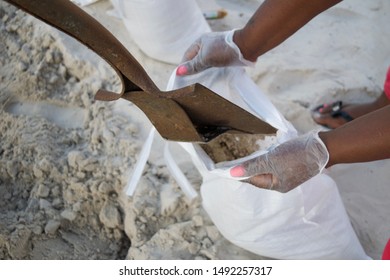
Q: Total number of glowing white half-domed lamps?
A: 0